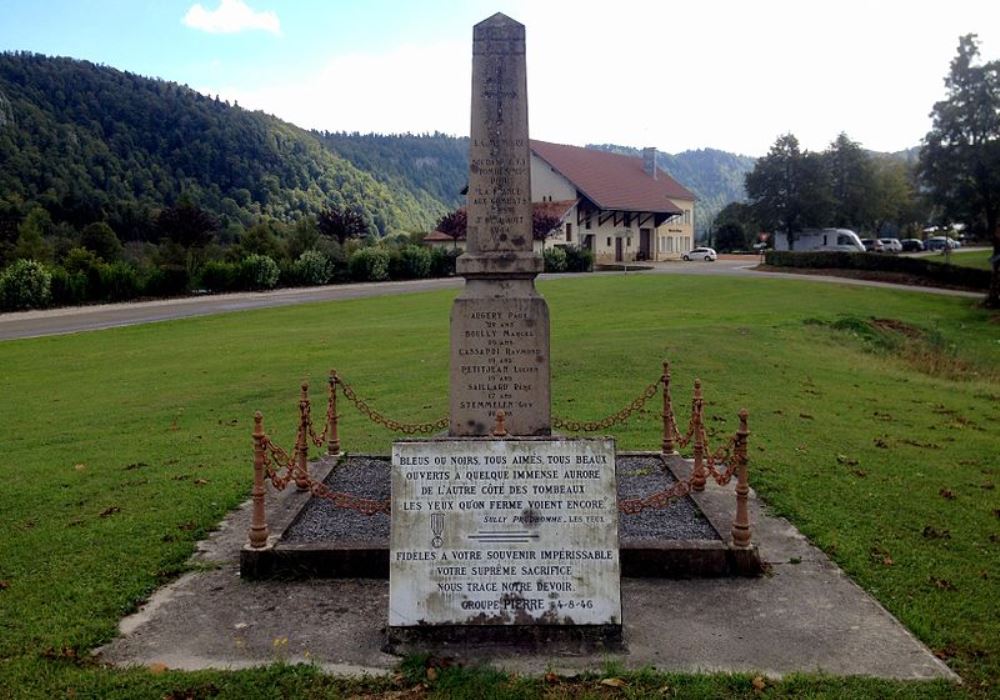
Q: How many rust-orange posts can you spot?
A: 7